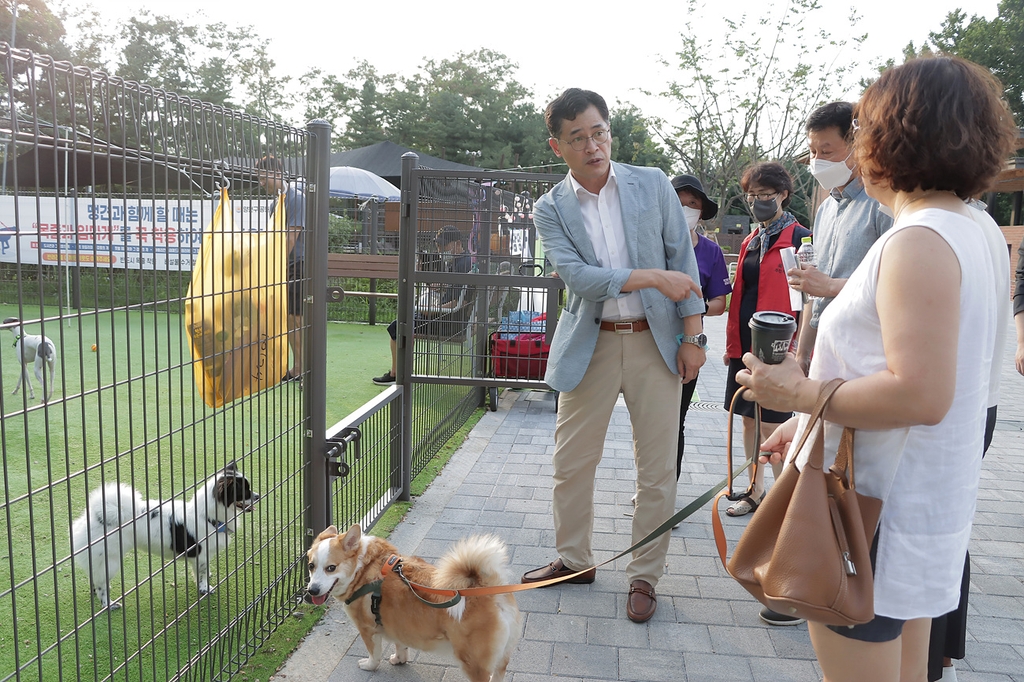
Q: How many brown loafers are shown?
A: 2